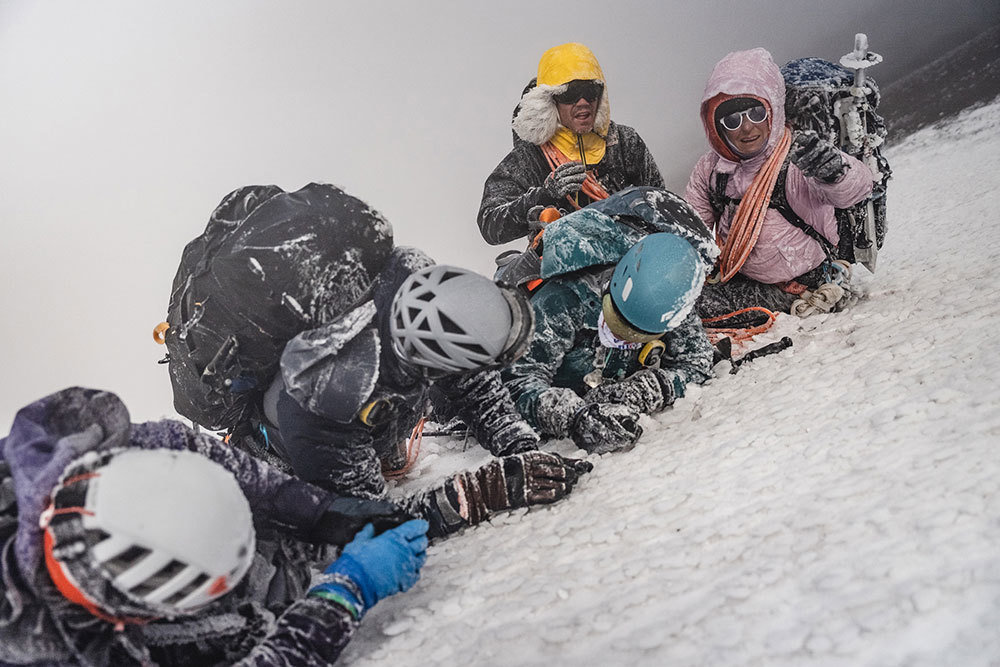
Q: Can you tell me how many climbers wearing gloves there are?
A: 5